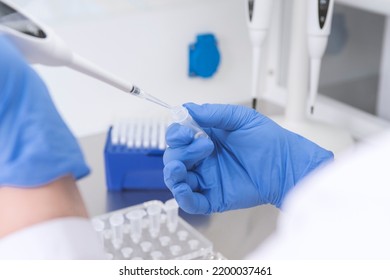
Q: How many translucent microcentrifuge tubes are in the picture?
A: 6